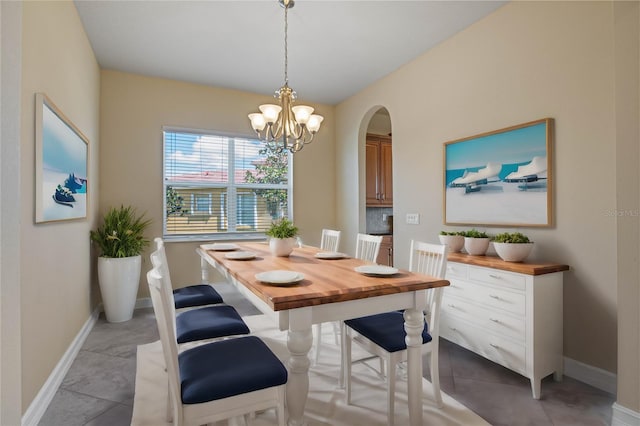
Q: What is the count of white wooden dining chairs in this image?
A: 6